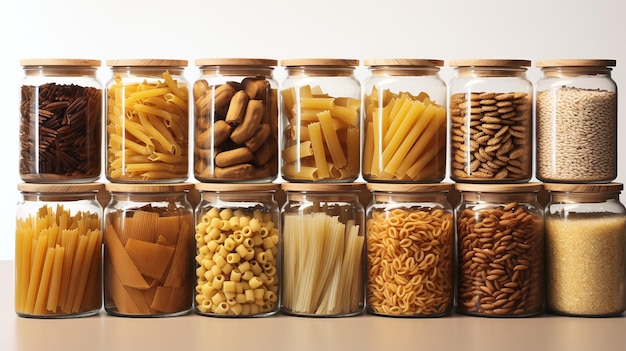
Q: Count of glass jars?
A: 14